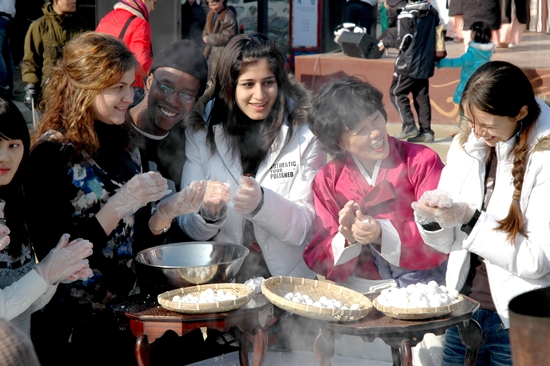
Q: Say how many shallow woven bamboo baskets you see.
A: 3